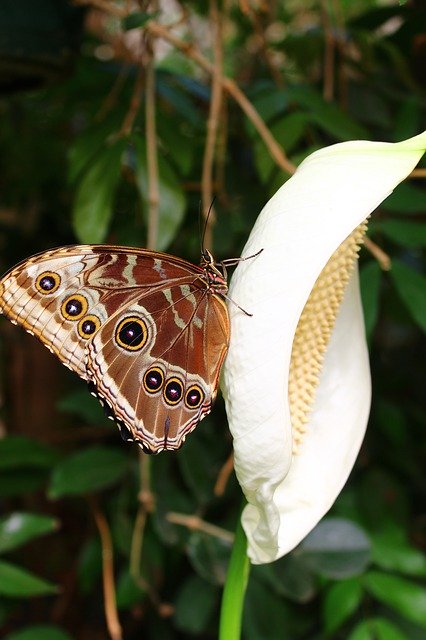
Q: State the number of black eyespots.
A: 7